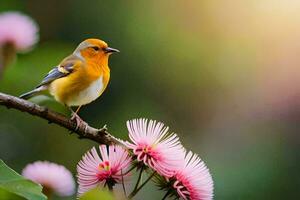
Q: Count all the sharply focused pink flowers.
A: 3